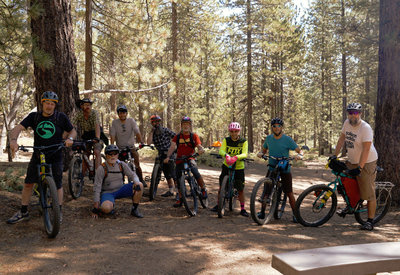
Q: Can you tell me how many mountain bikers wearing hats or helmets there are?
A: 9